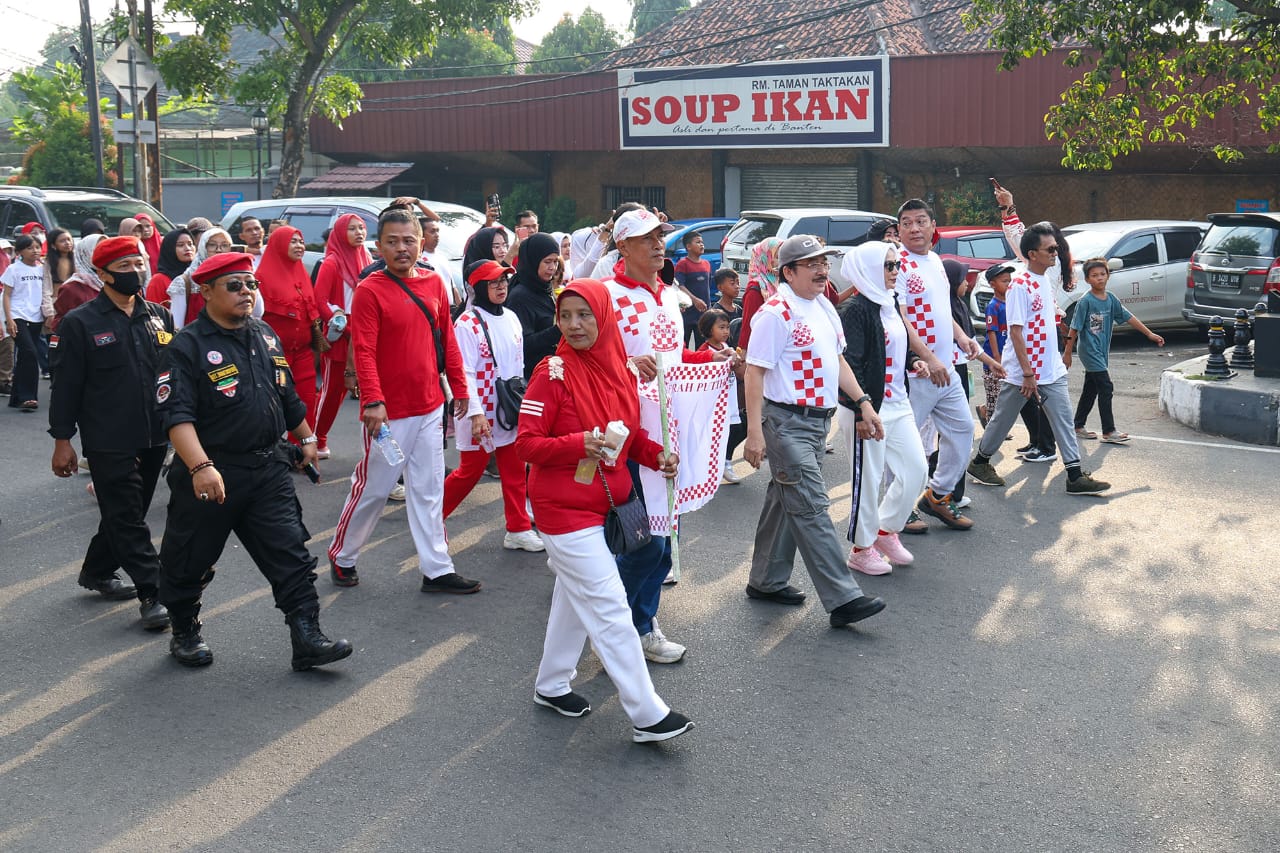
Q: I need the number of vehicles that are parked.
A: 7